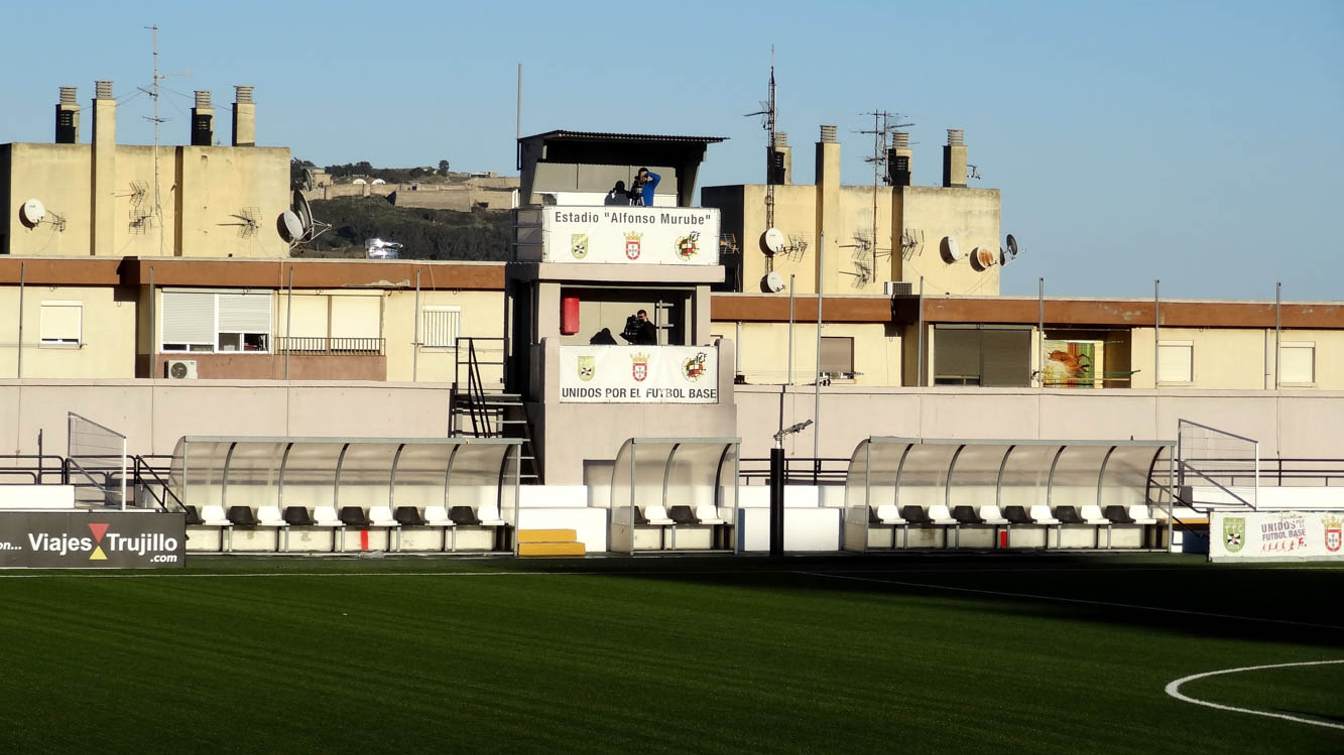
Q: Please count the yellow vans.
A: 0